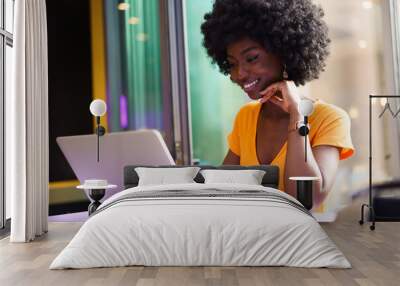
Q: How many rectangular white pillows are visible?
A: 2